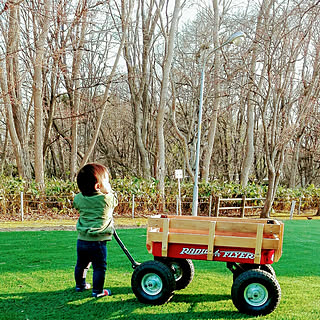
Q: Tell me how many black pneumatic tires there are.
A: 4